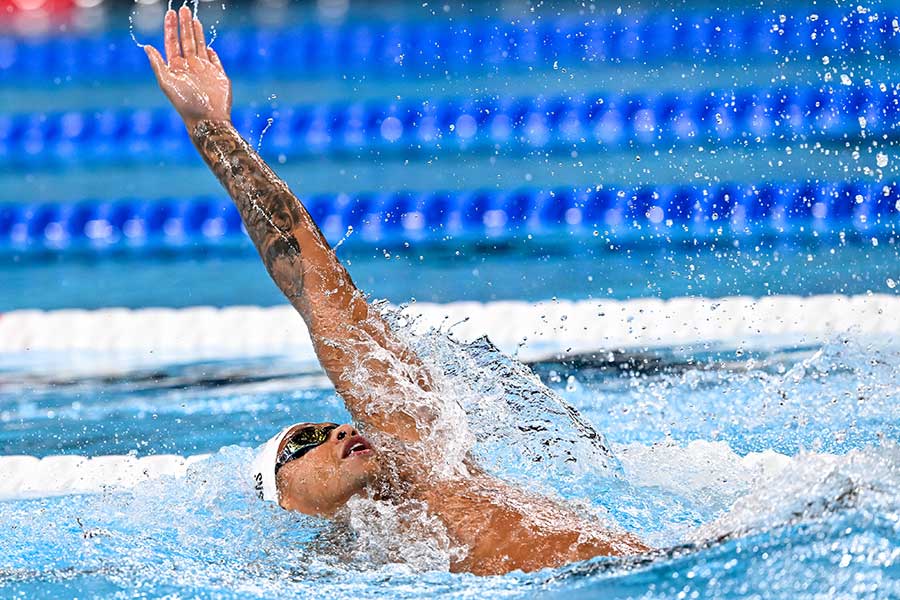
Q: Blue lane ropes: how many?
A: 3